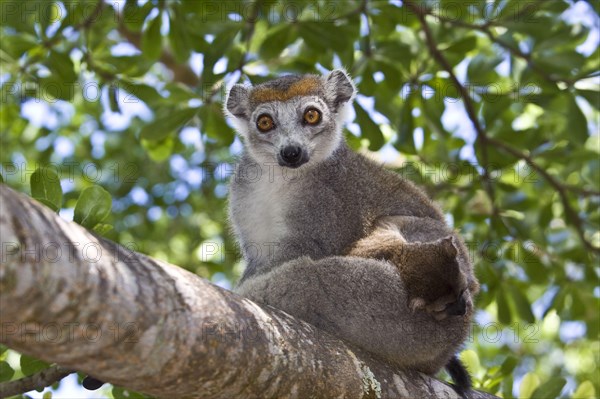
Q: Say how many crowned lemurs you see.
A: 2